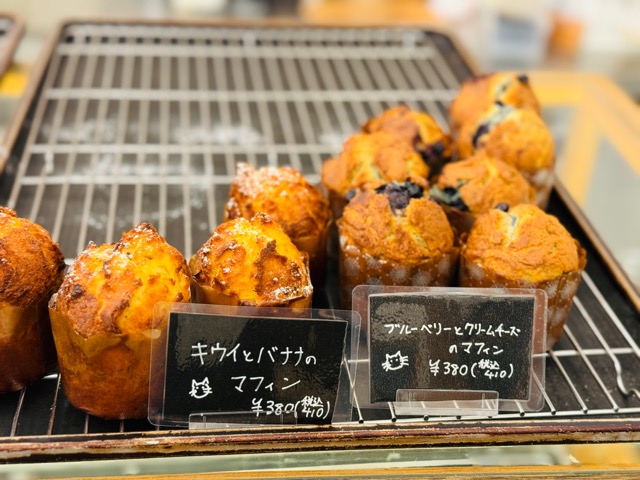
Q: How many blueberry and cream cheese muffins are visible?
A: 7